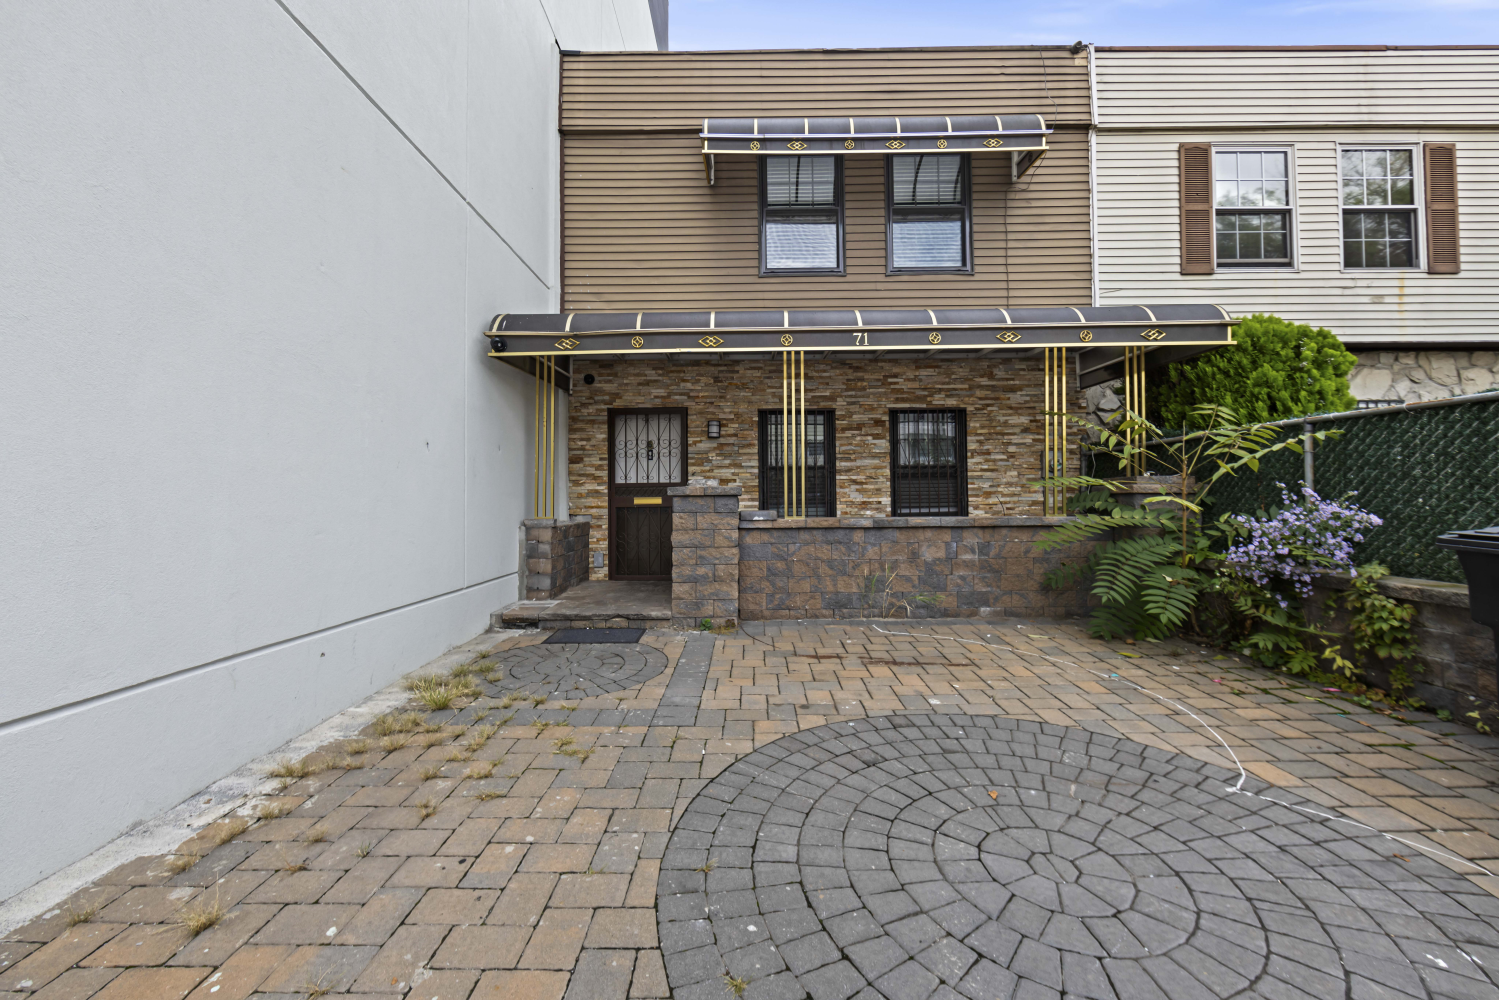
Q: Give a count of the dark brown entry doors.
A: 1